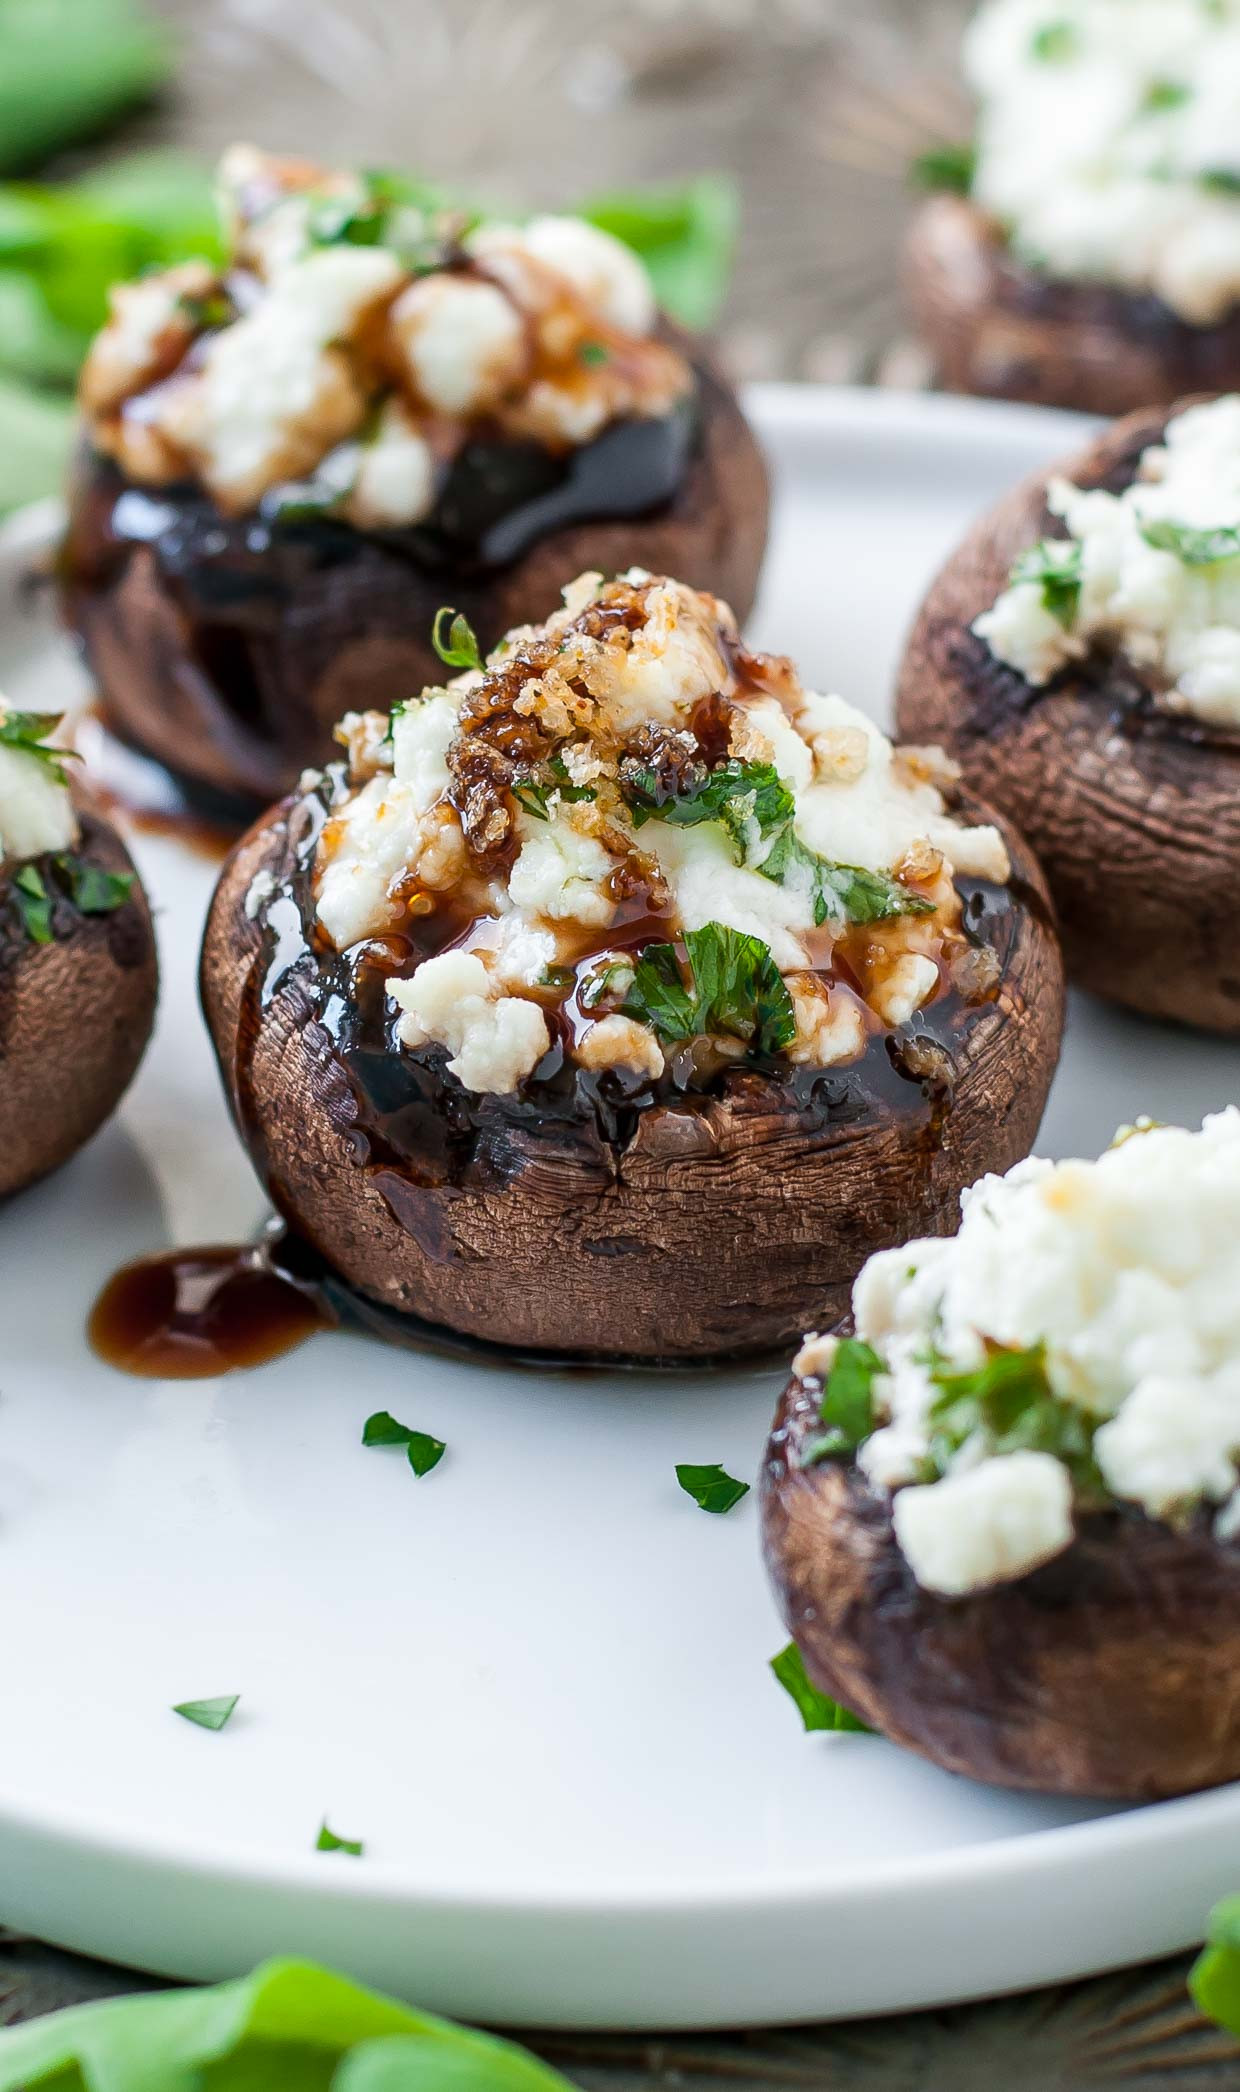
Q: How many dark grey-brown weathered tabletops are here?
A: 1